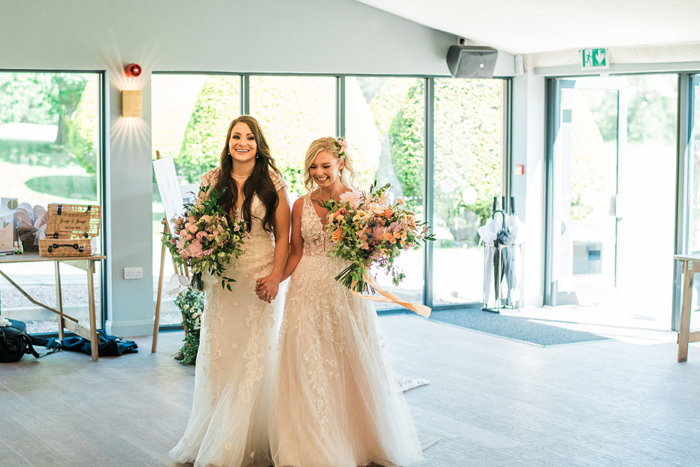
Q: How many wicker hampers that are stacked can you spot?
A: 2